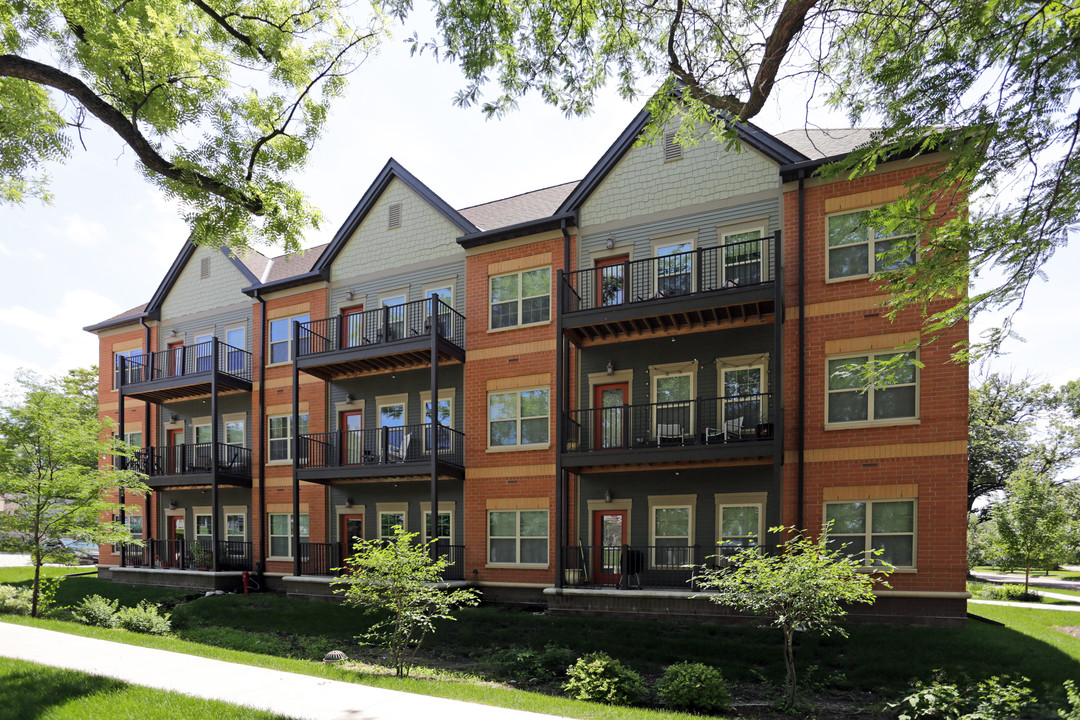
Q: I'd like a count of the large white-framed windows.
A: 12